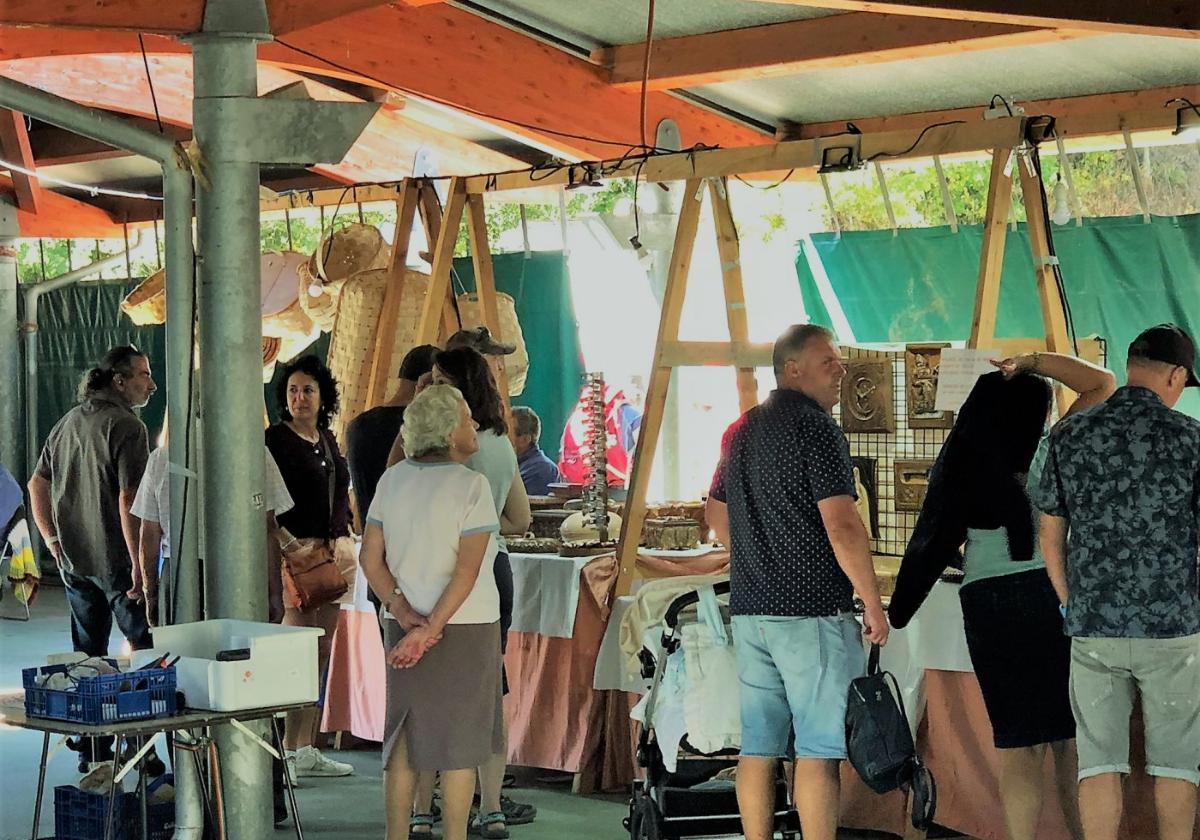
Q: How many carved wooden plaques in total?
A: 4